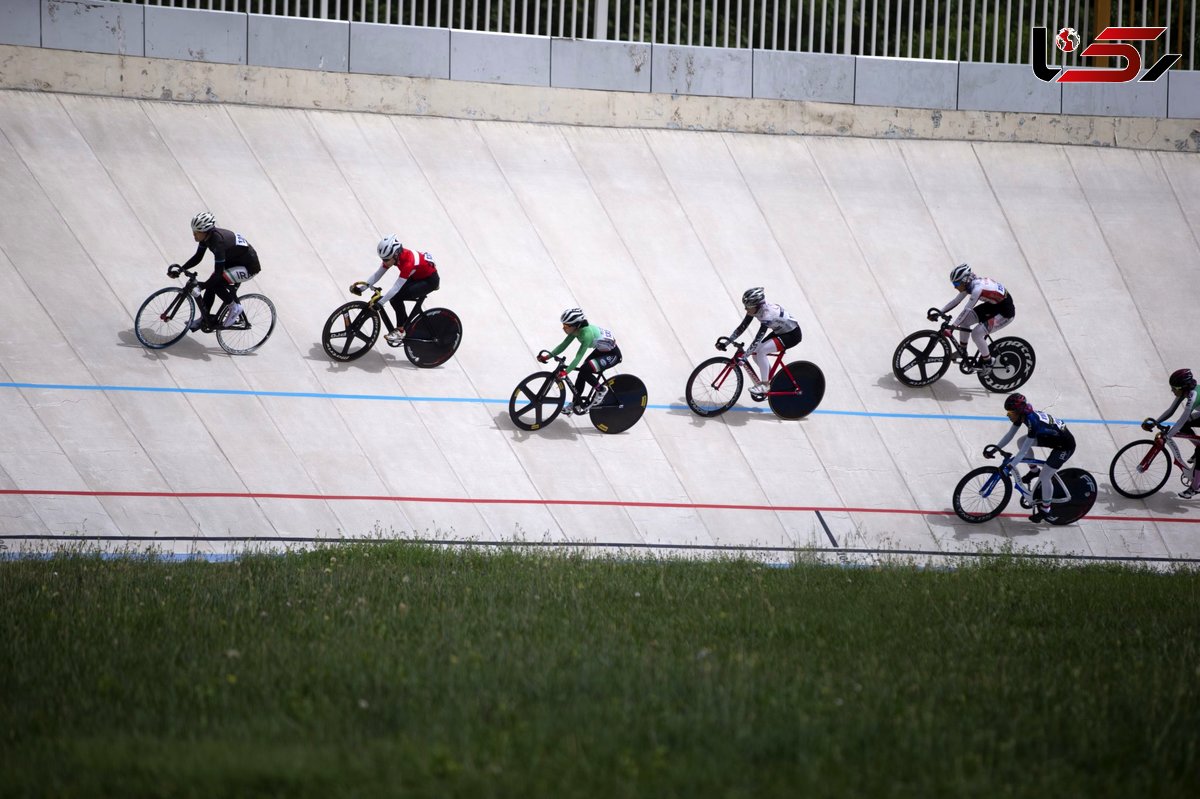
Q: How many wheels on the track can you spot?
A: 13